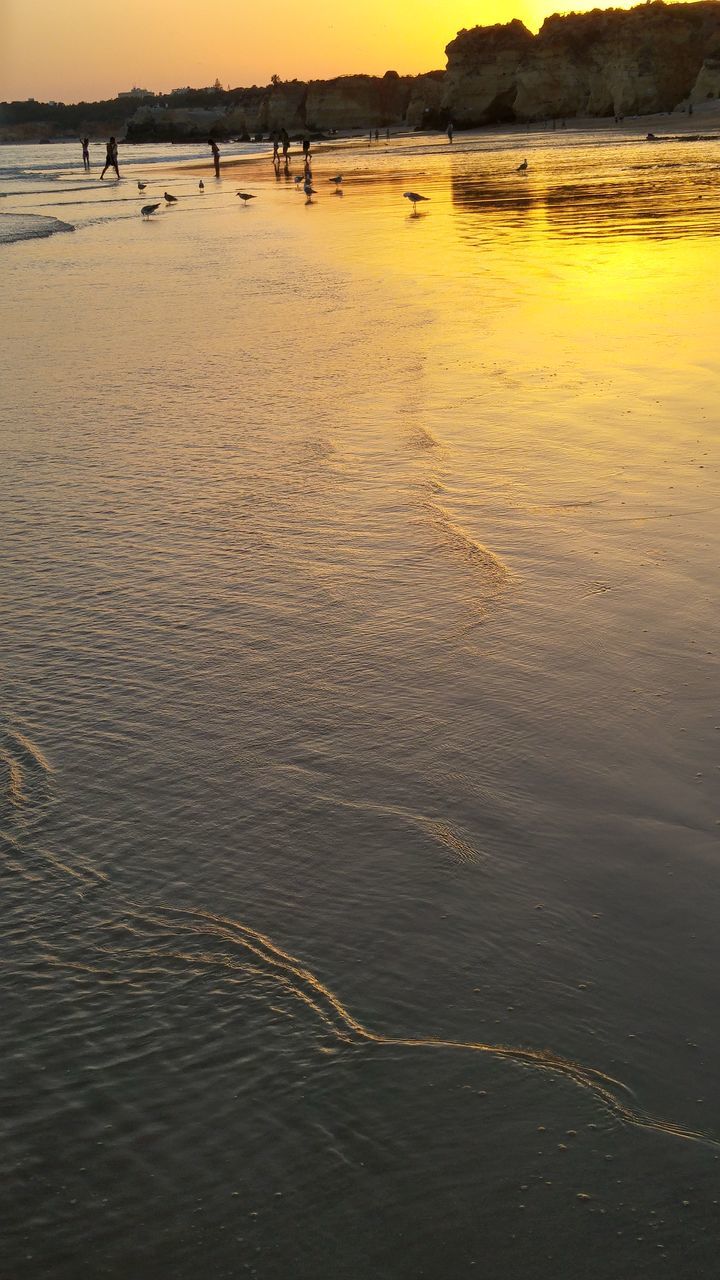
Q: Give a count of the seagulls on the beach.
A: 10